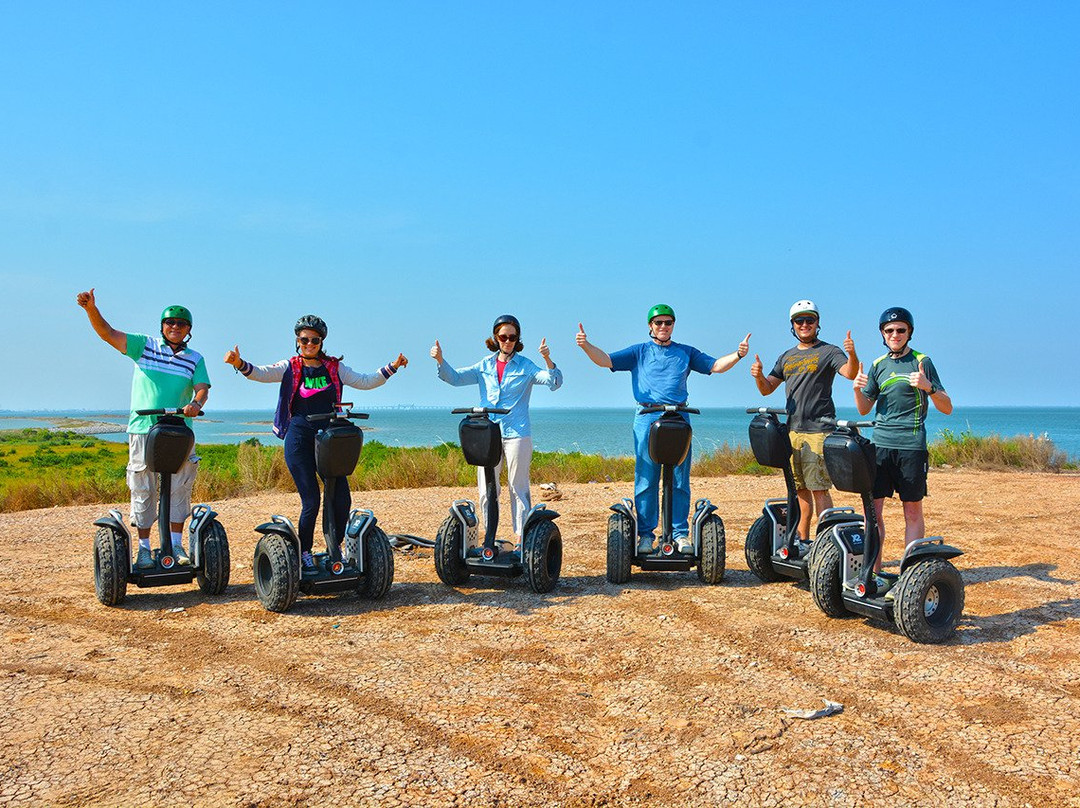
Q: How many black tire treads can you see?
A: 11